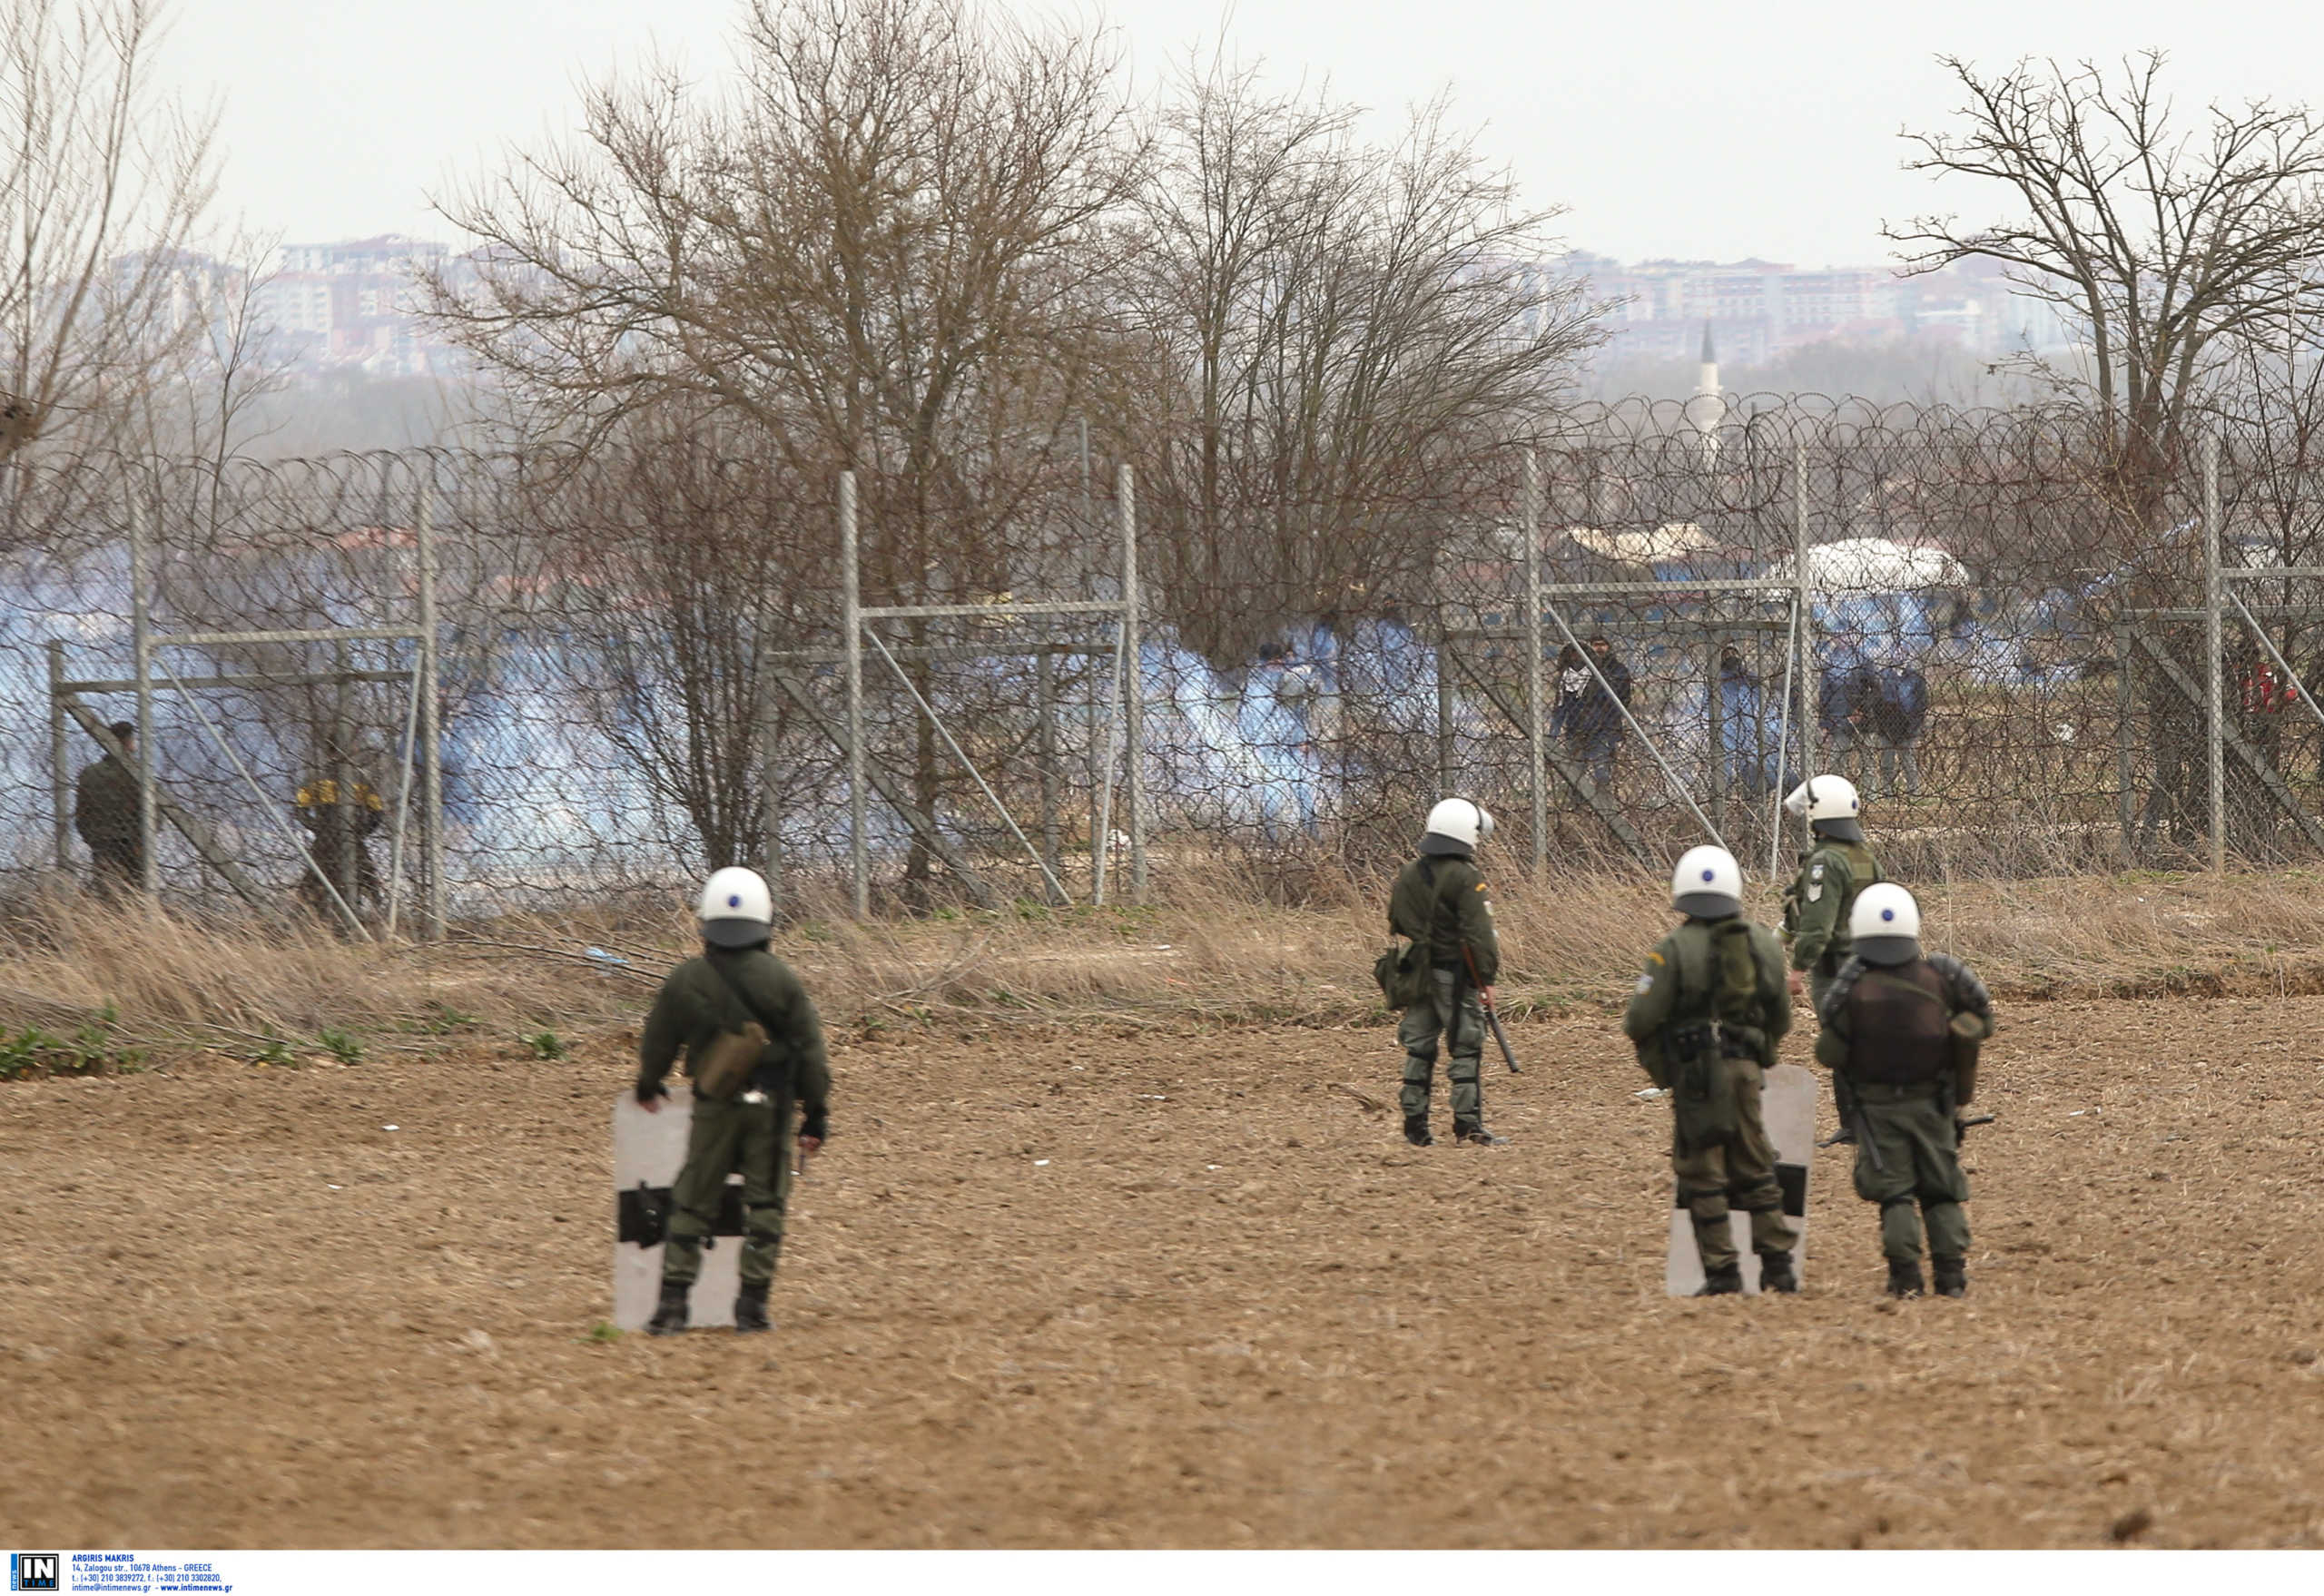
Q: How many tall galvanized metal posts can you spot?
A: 7